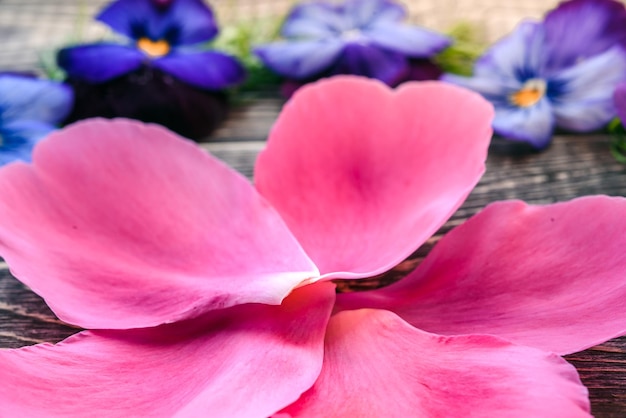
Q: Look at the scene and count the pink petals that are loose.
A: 5